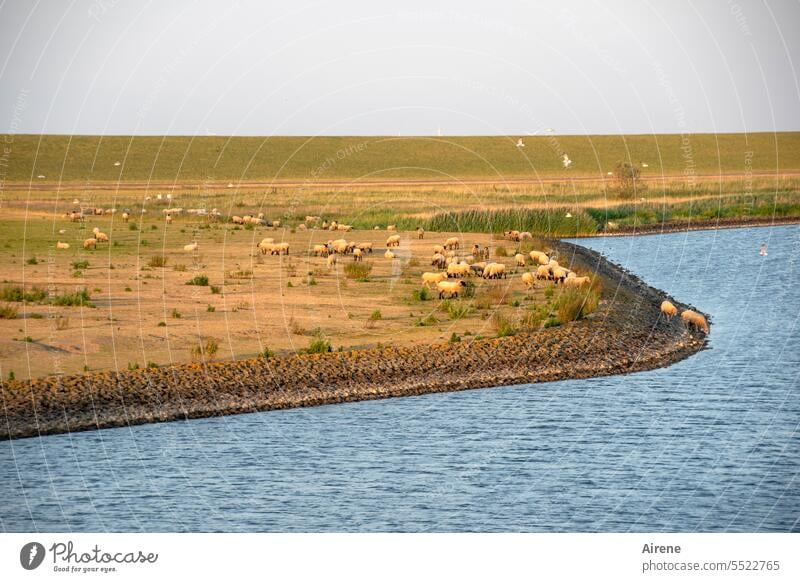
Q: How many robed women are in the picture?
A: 0